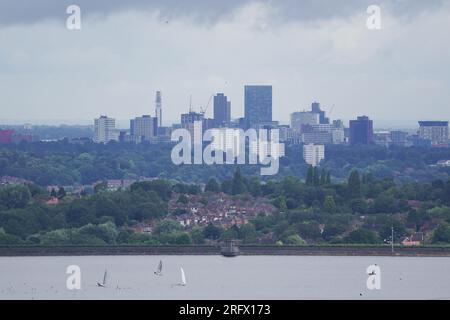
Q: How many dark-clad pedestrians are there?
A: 0